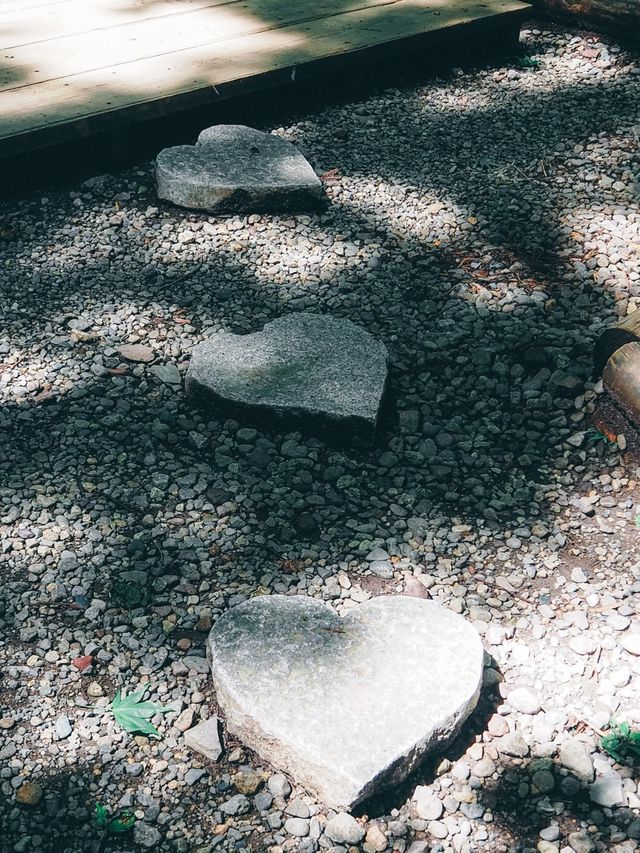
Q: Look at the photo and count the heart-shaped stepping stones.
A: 3